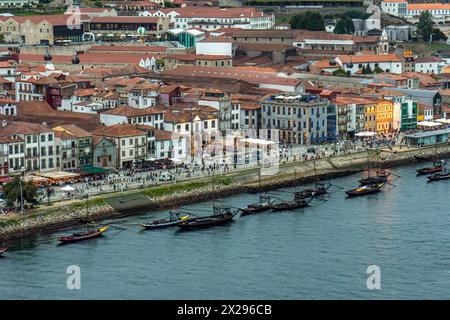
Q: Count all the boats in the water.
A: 11